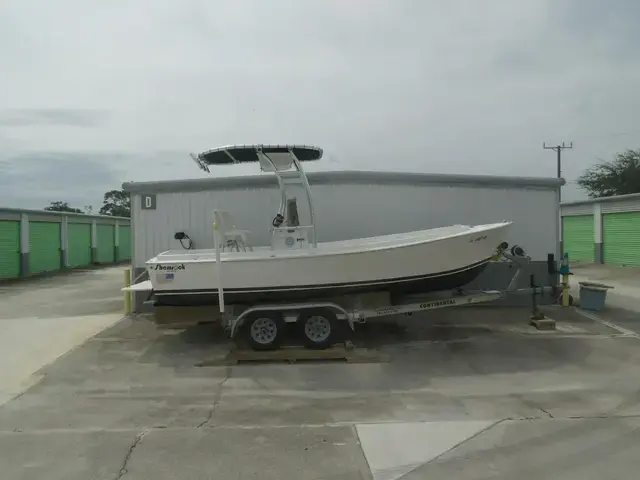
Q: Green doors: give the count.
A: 7